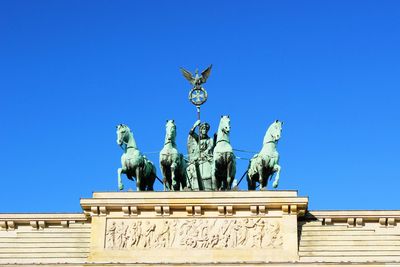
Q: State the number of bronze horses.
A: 4